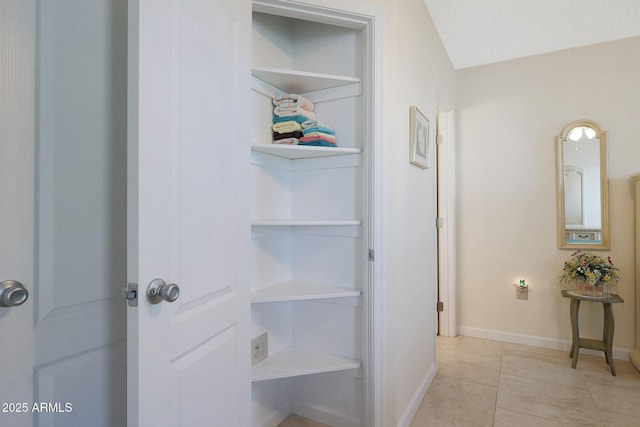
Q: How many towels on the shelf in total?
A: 11